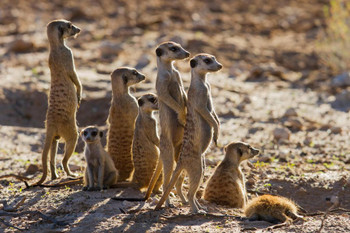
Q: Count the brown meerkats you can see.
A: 8